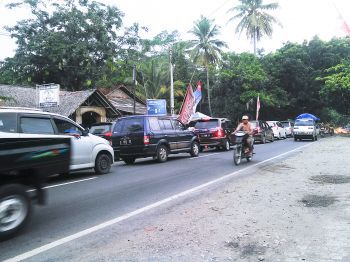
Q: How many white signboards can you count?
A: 1